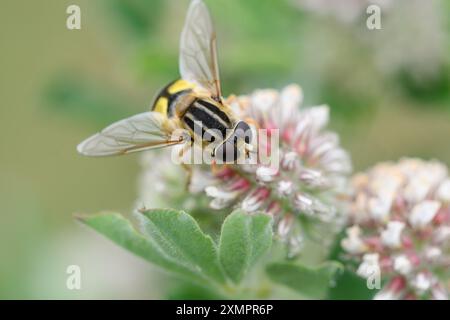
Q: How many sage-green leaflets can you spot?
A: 4